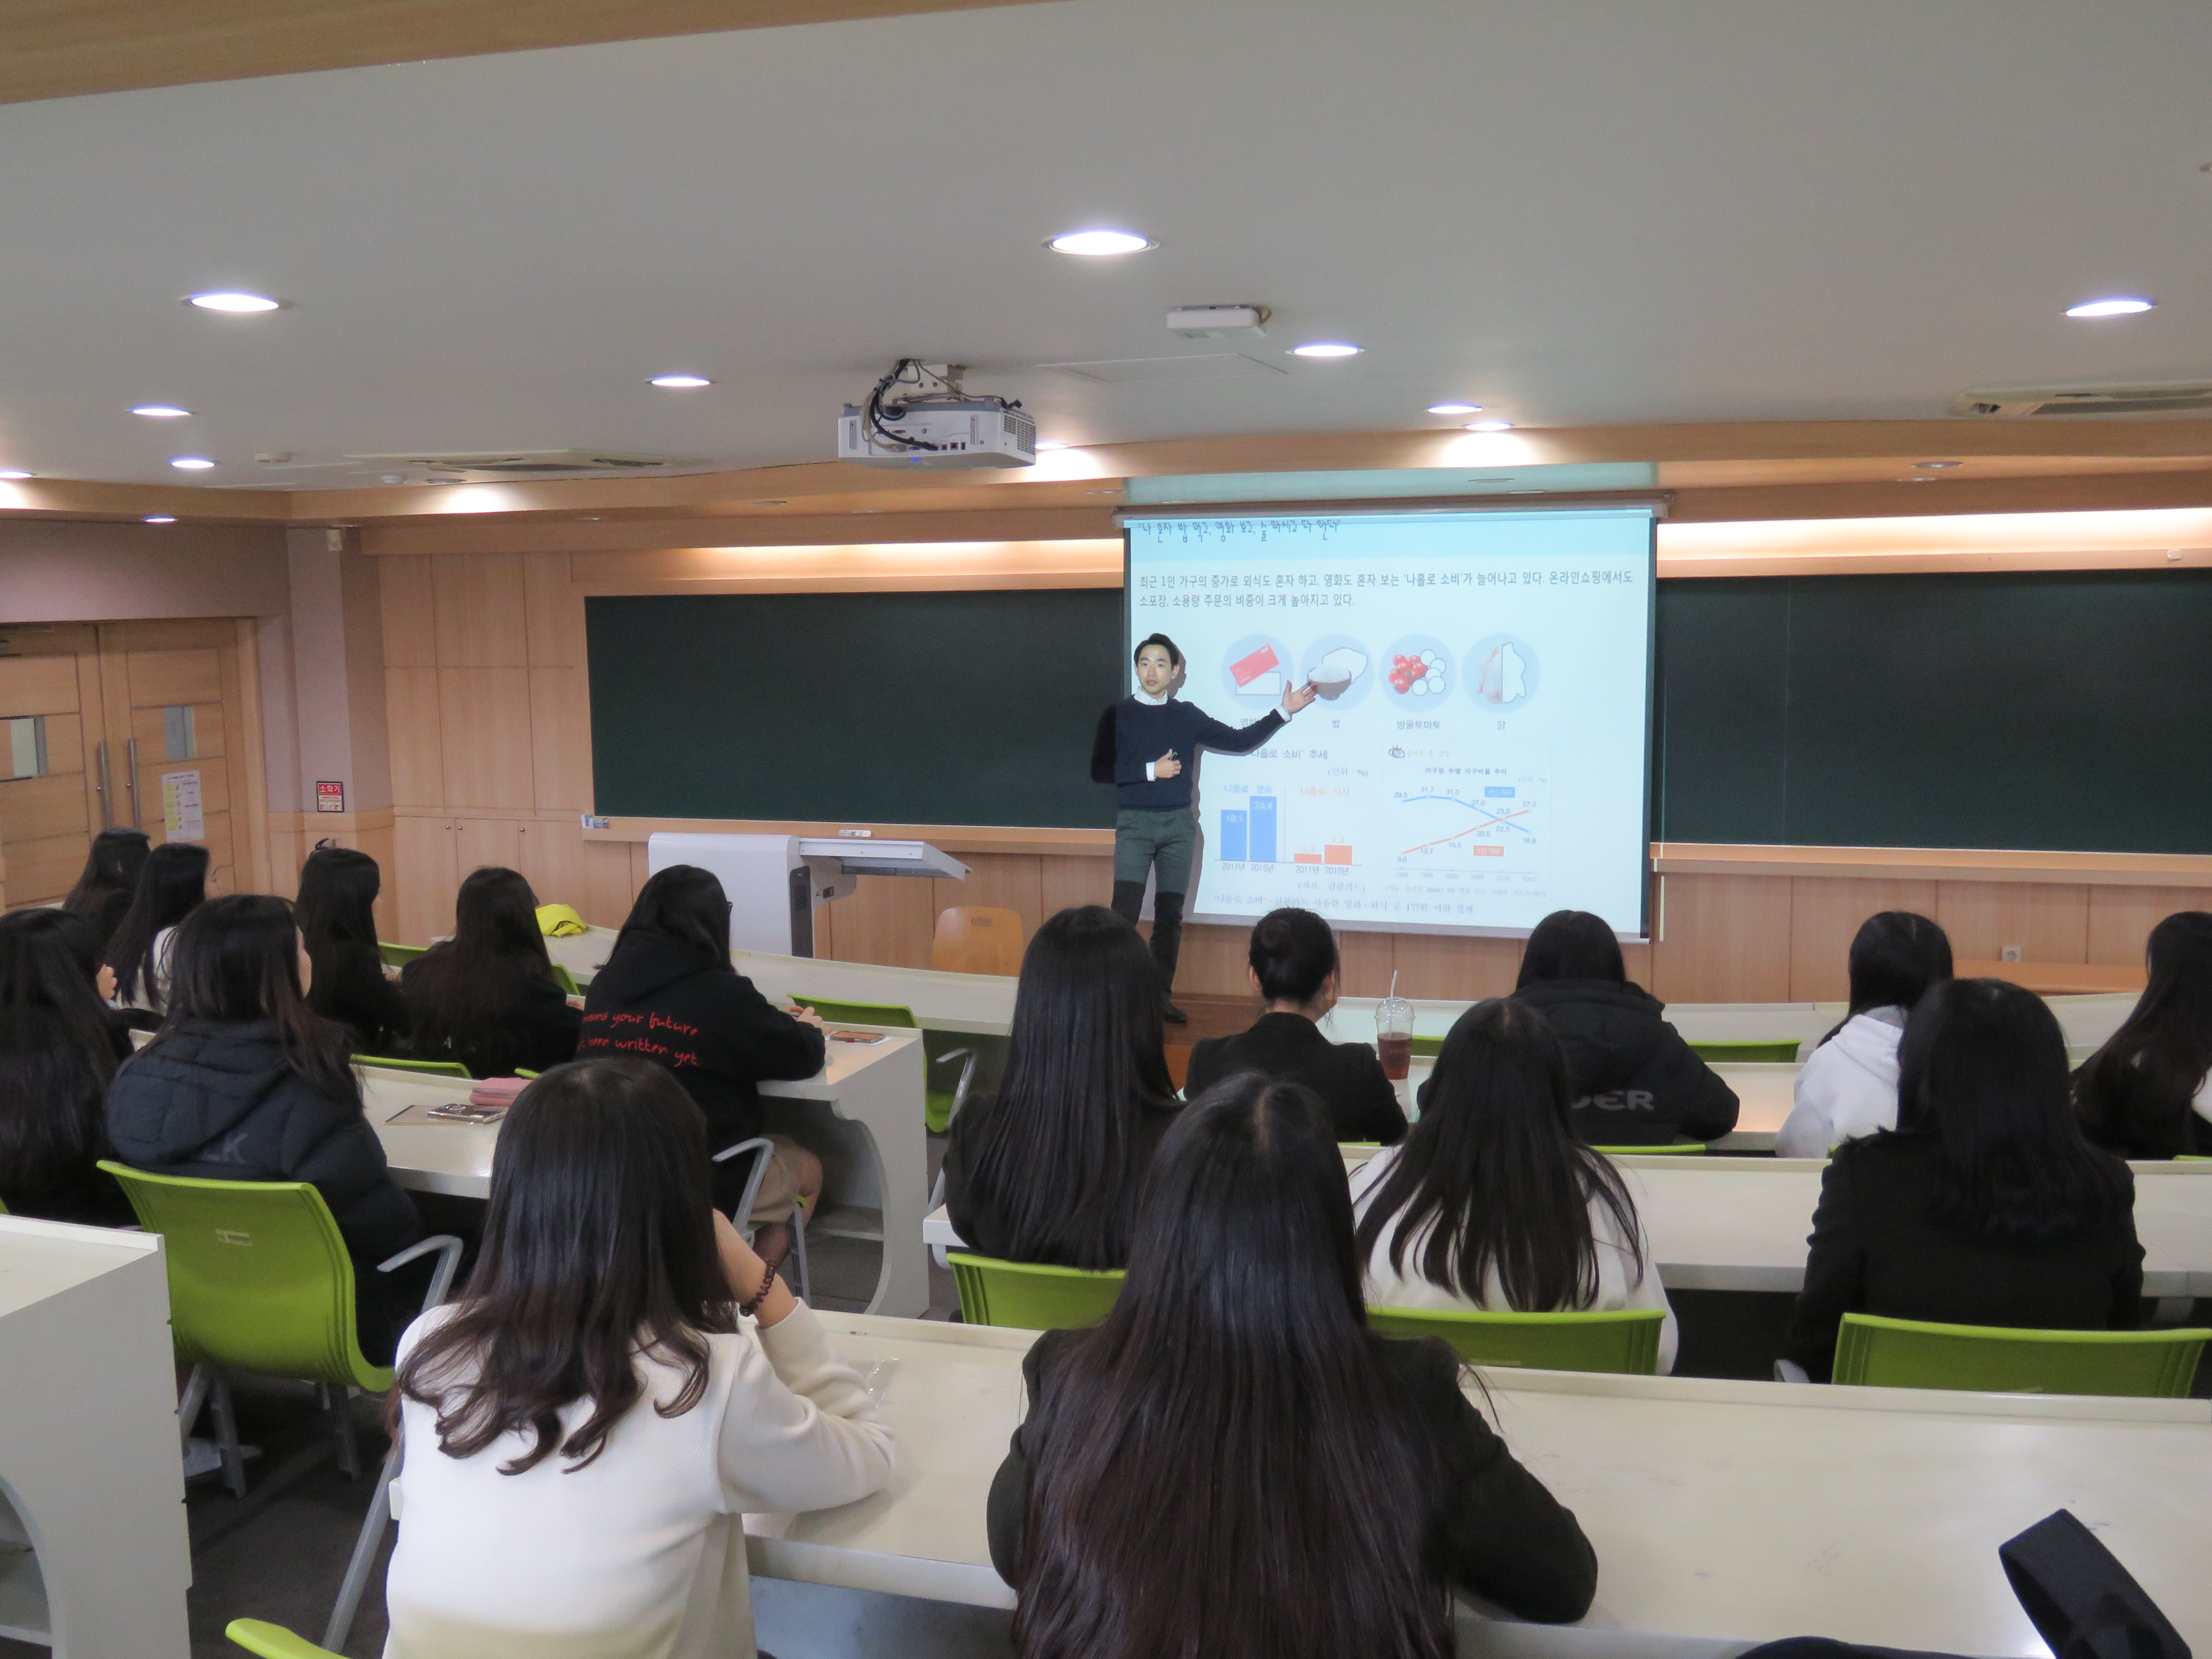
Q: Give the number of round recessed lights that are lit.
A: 12